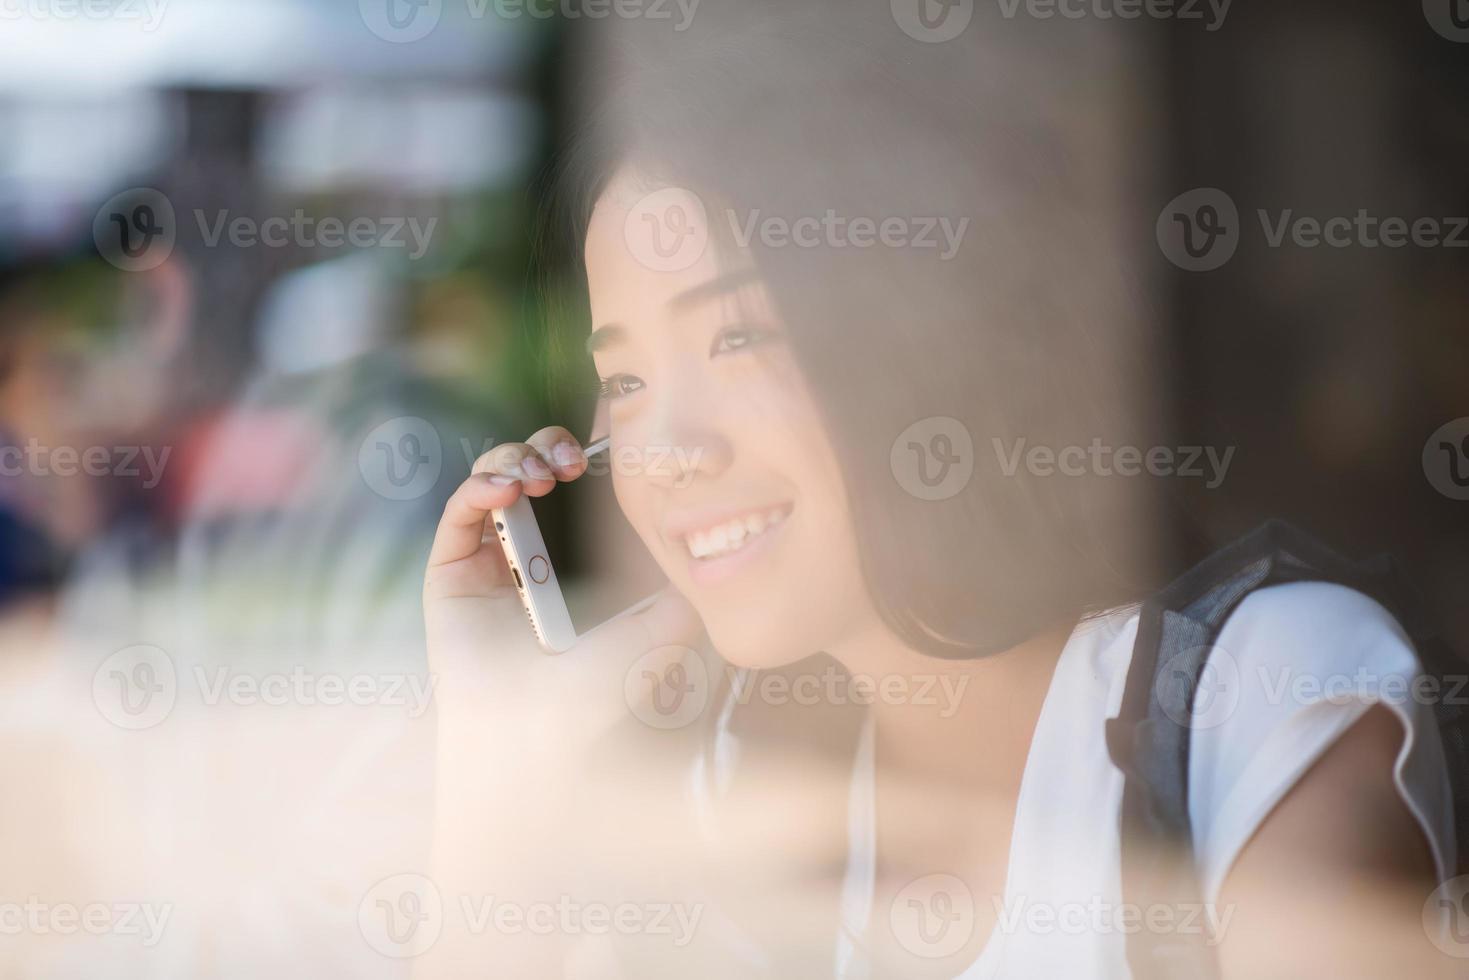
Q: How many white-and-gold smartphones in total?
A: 1